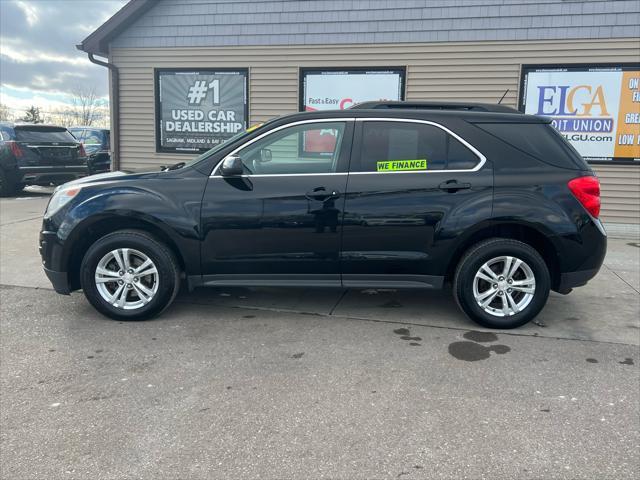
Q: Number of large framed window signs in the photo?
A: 3